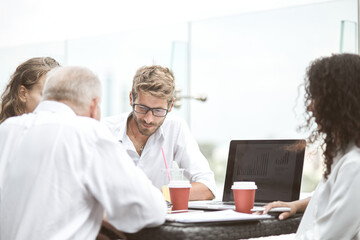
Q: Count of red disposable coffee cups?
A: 2